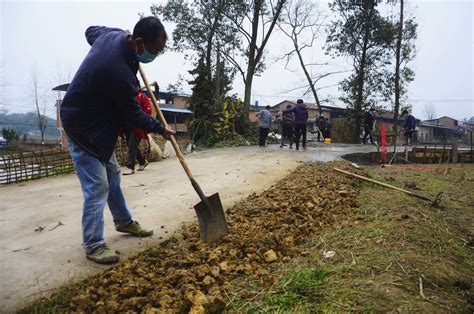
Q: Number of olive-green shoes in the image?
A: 2